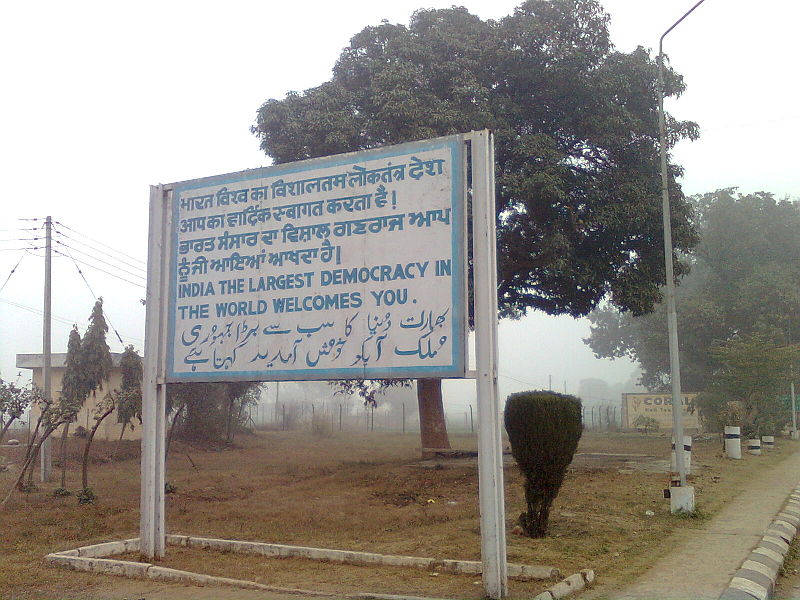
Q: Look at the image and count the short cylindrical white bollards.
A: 4